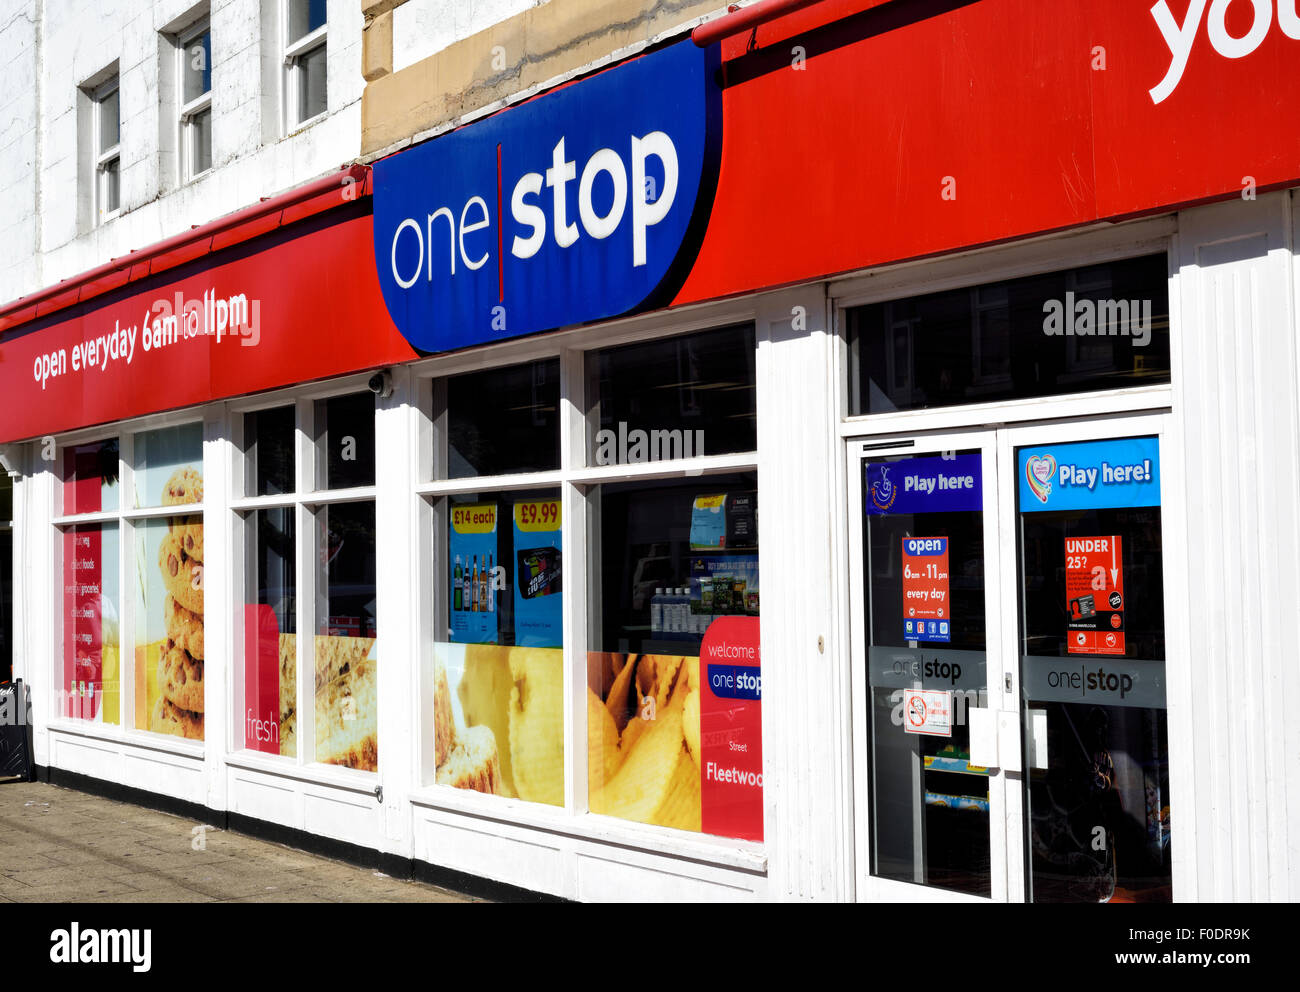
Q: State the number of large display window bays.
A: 3